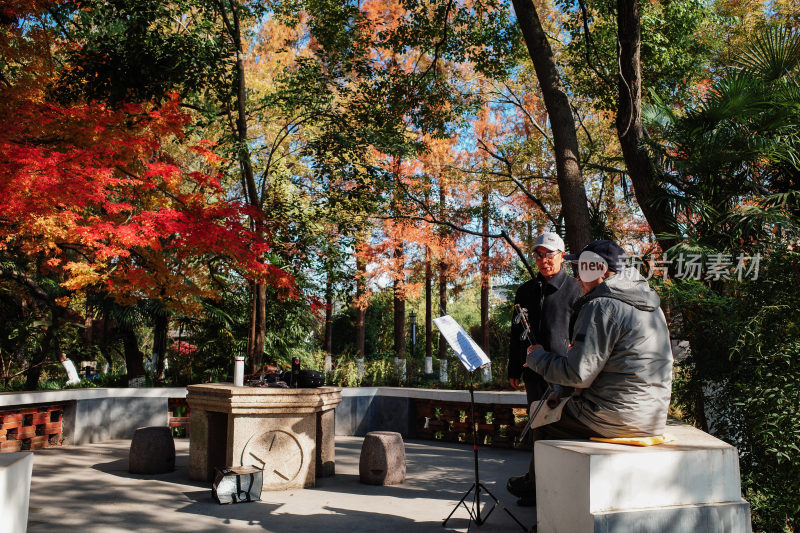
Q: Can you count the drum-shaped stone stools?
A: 2